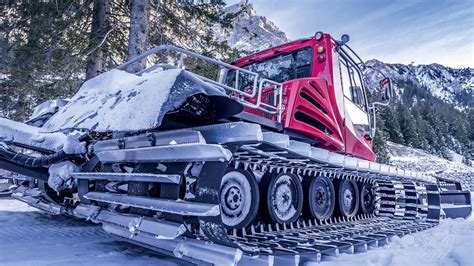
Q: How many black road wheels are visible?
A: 5